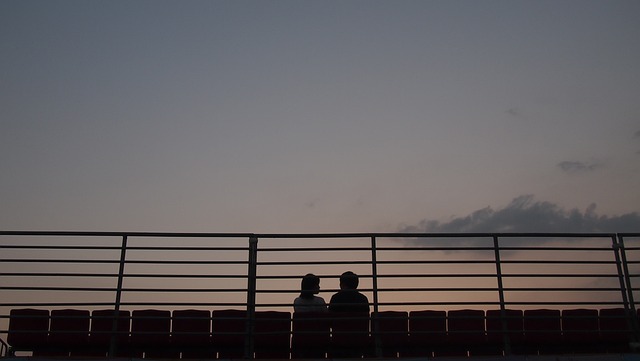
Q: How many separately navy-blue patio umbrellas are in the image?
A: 0